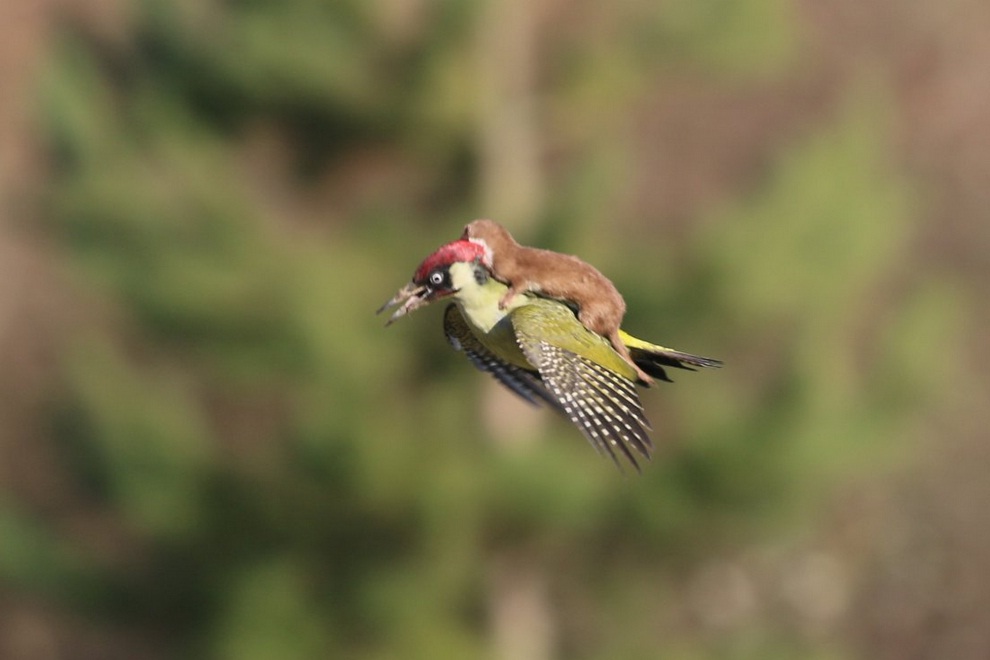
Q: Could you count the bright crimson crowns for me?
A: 1